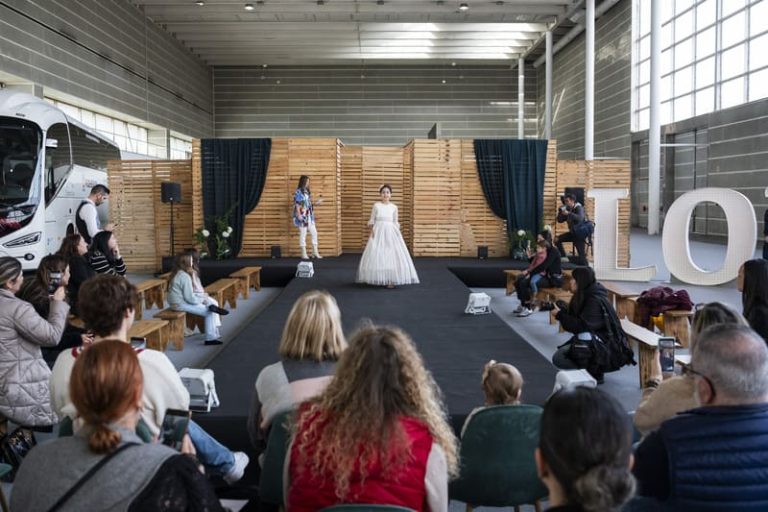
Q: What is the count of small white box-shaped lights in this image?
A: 4